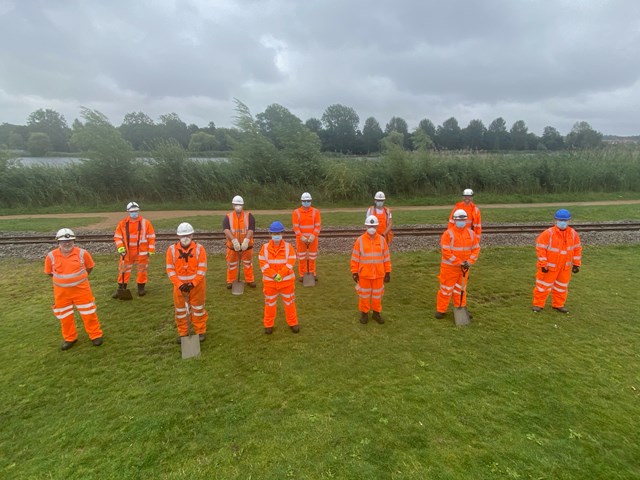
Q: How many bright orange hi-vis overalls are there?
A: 11